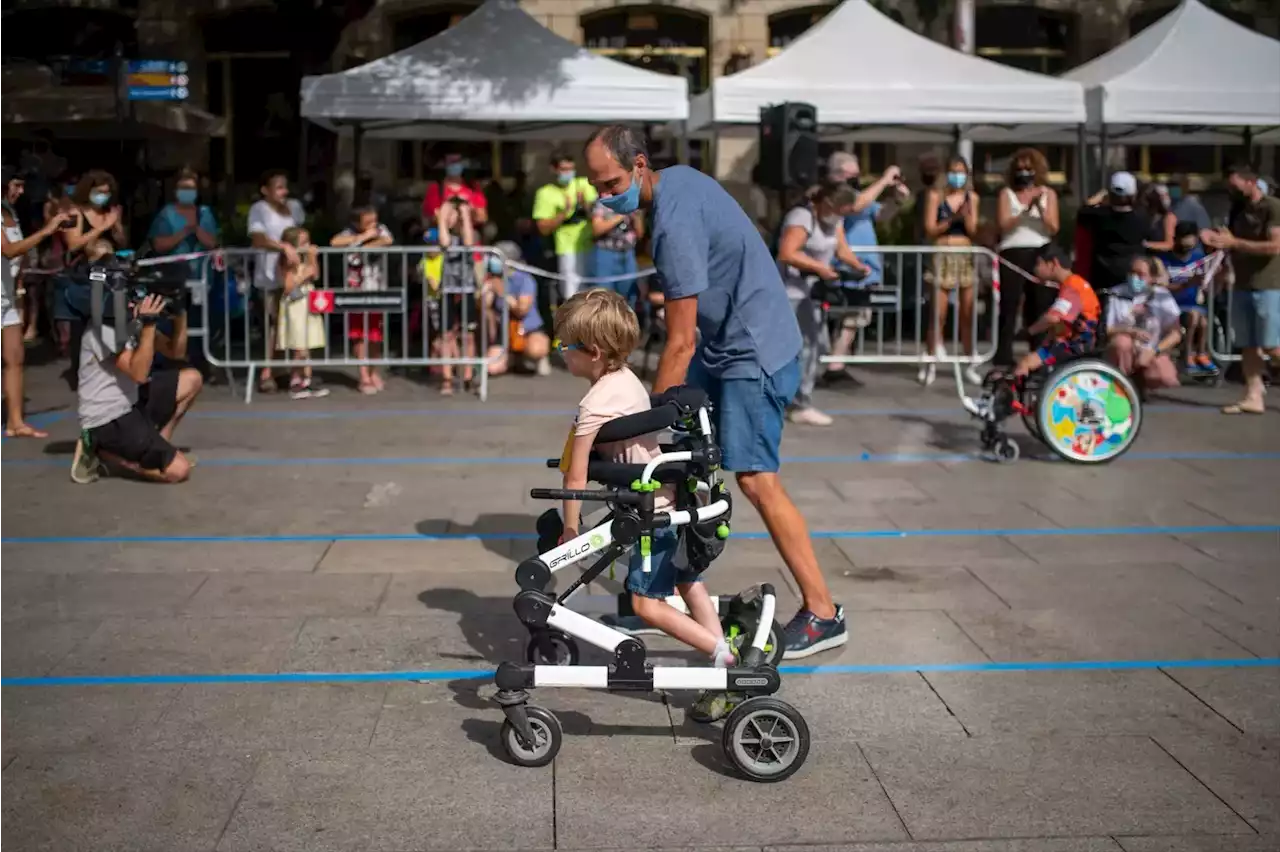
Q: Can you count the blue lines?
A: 4